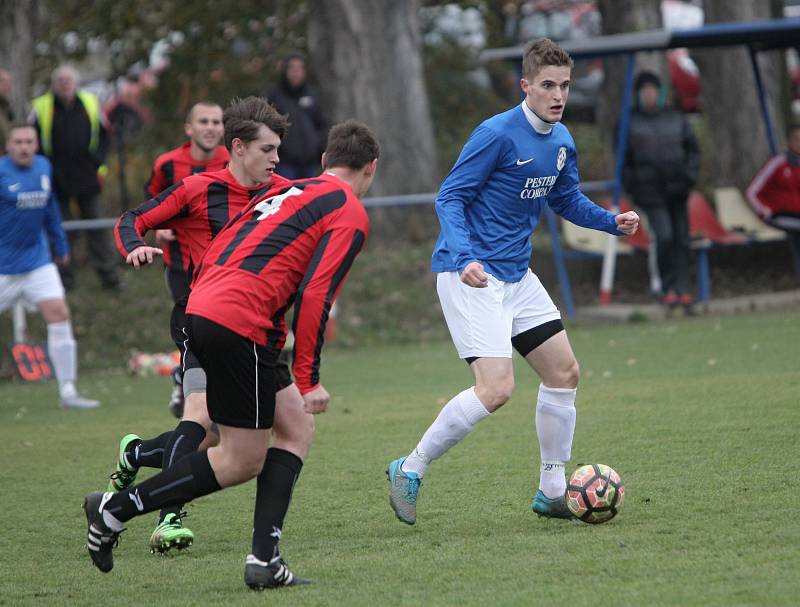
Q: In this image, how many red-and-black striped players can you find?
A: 3